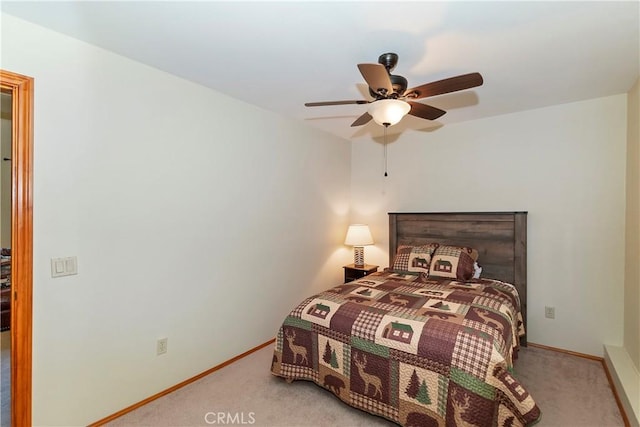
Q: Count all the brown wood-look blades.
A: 5